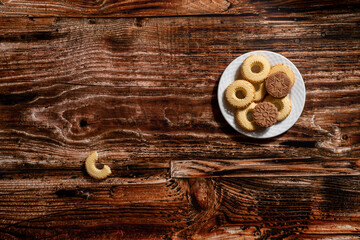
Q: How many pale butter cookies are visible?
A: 7